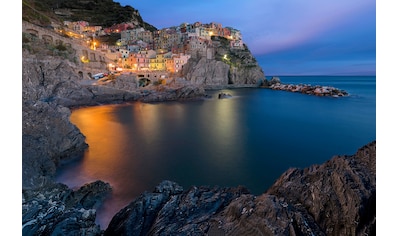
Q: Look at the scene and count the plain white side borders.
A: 2